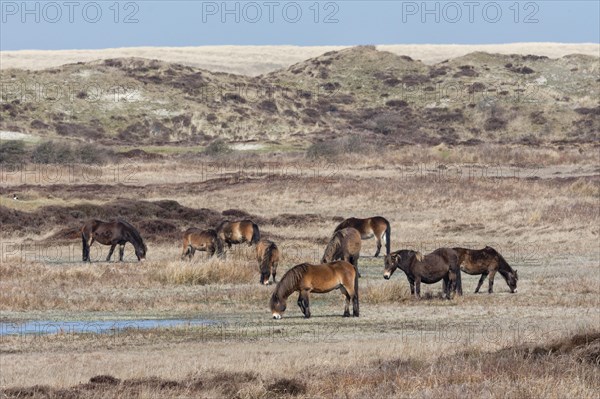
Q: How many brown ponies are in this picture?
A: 9